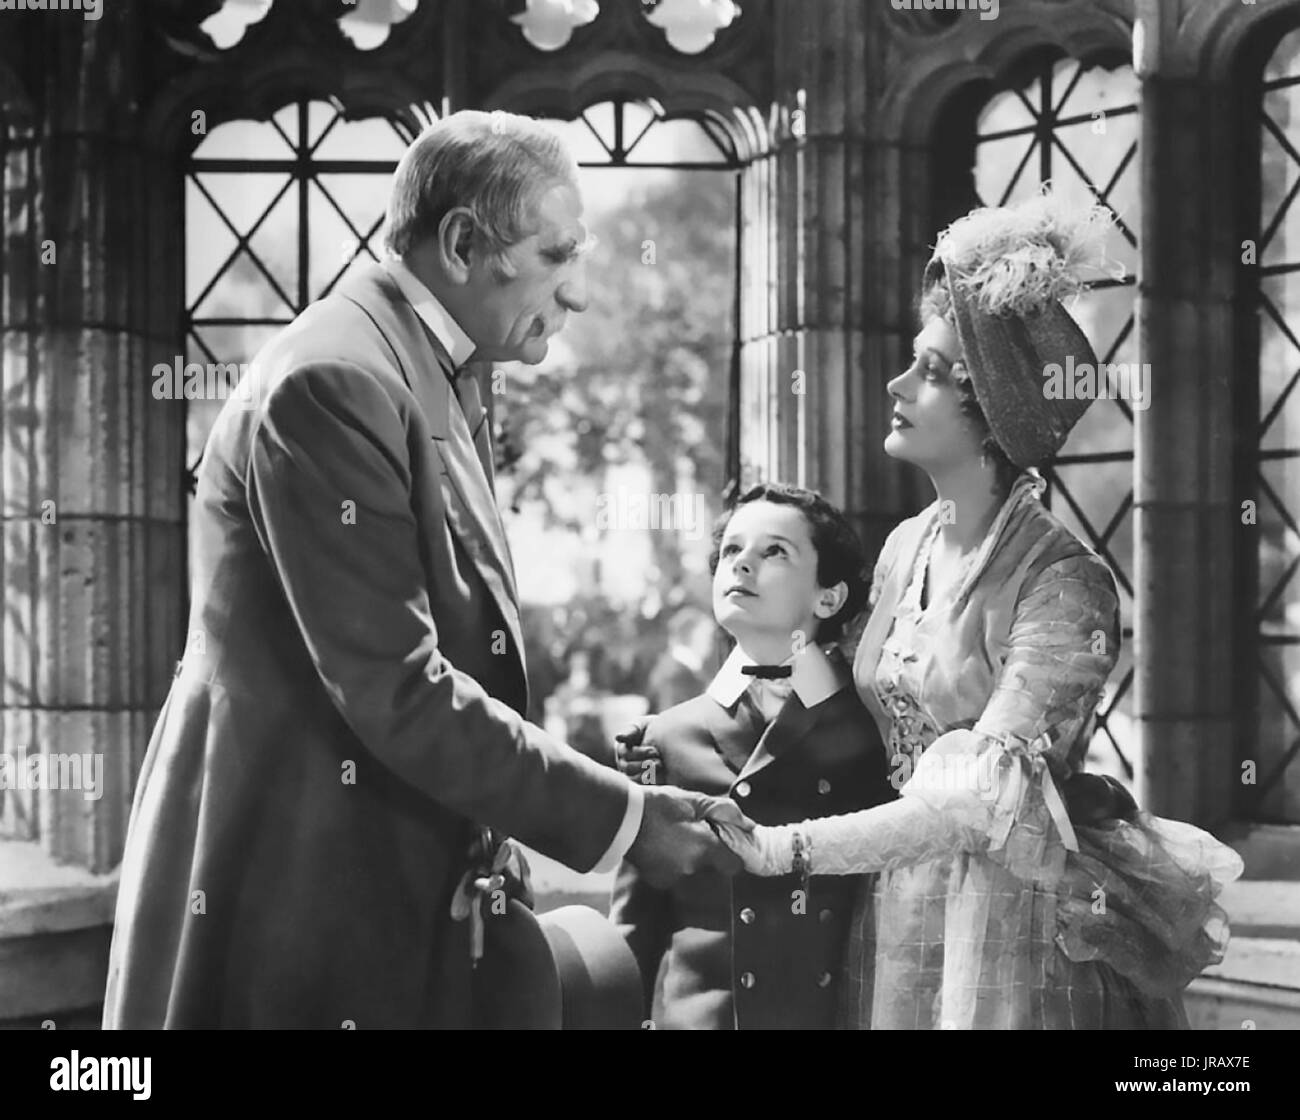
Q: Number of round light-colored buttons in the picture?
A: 6